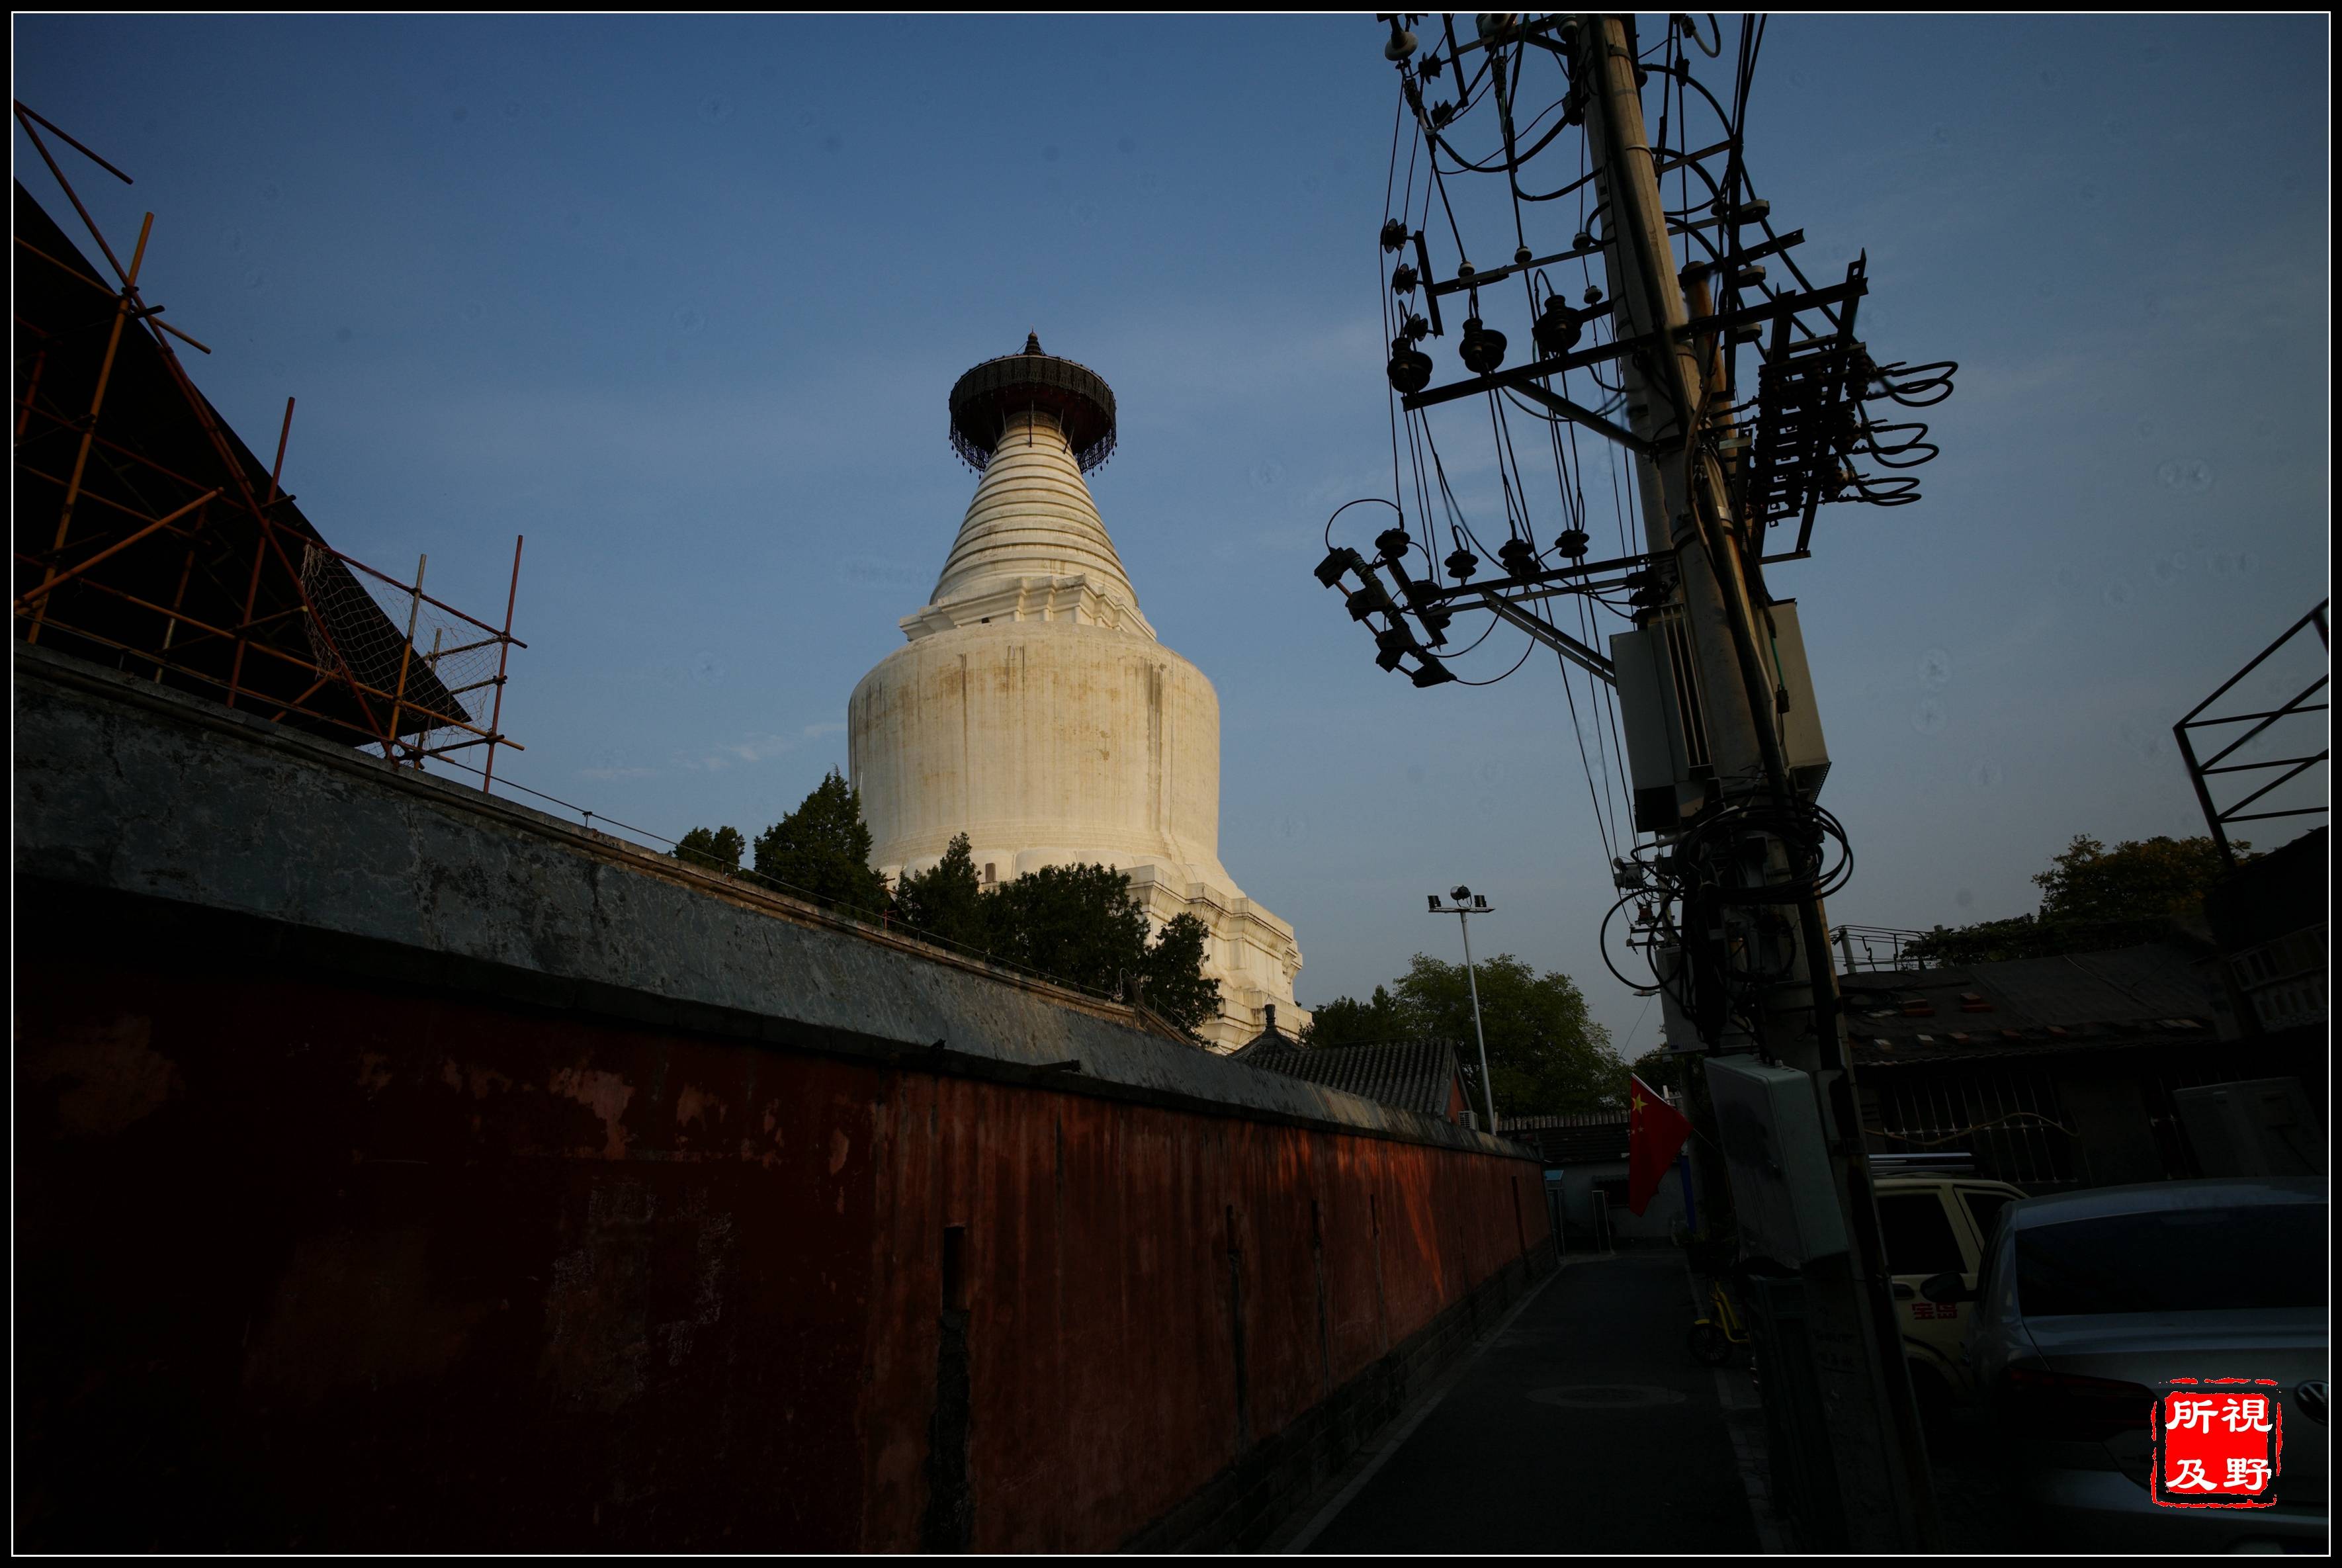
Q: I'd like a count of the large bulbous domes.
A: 1